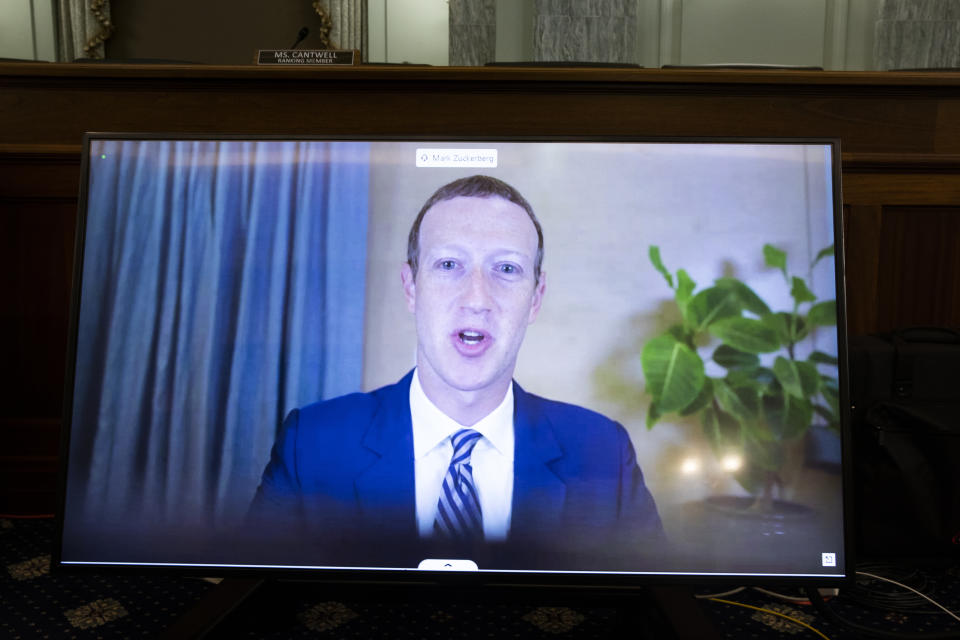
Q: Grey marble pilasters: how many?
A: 3